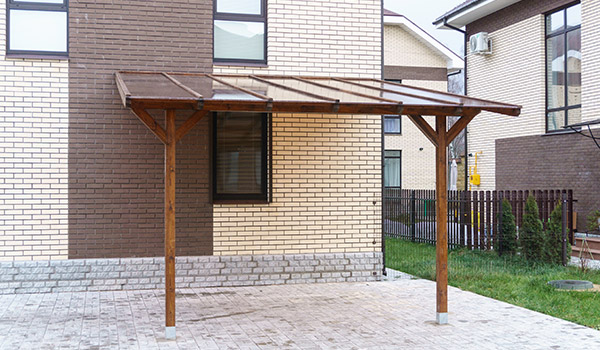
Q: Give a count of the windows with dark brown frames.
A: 6